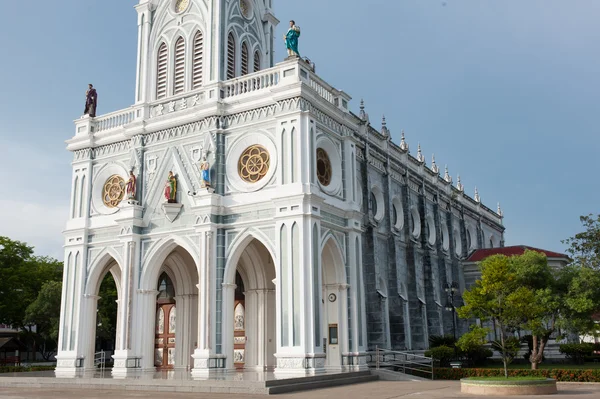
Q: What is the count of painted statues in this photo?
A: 5